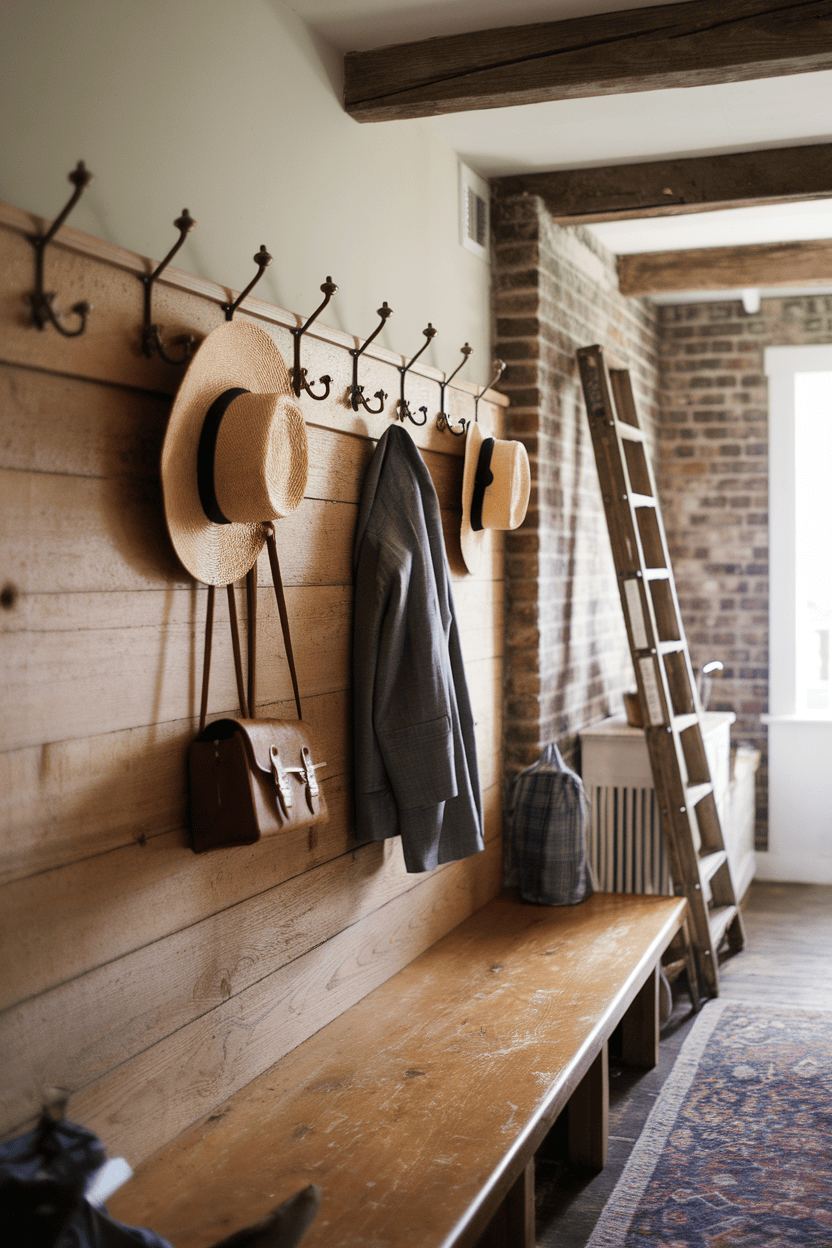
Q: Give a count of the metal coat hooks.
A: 8